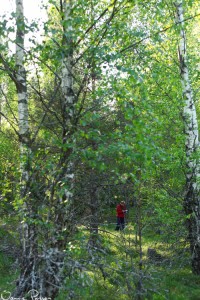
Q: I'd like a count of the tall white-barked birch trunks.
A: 3